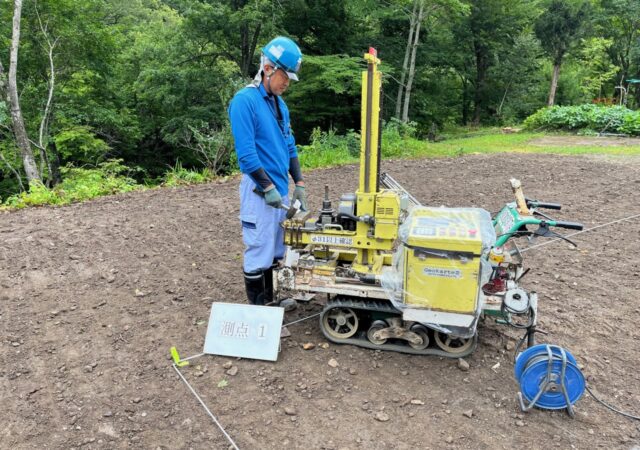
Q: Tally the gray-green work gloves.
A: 2